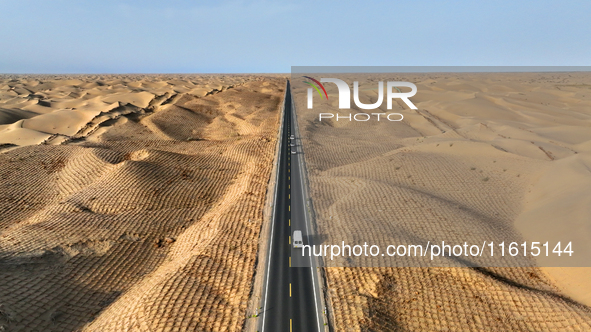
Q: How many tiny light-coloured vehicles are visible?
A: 4